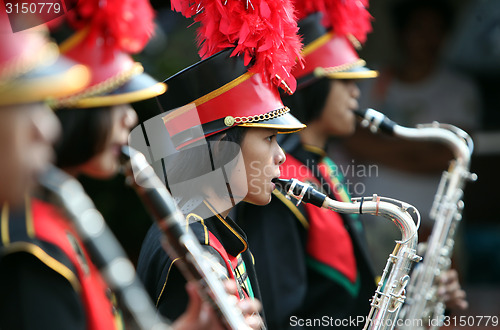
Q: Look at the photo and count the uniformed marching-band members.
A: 4